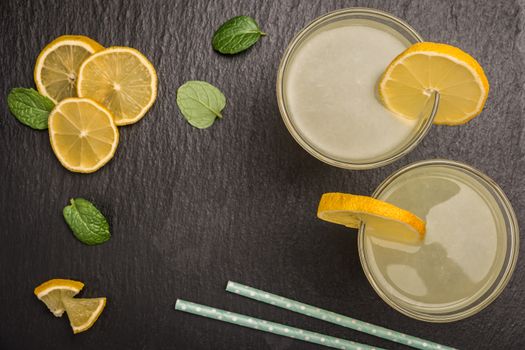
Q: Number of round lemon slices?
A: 5